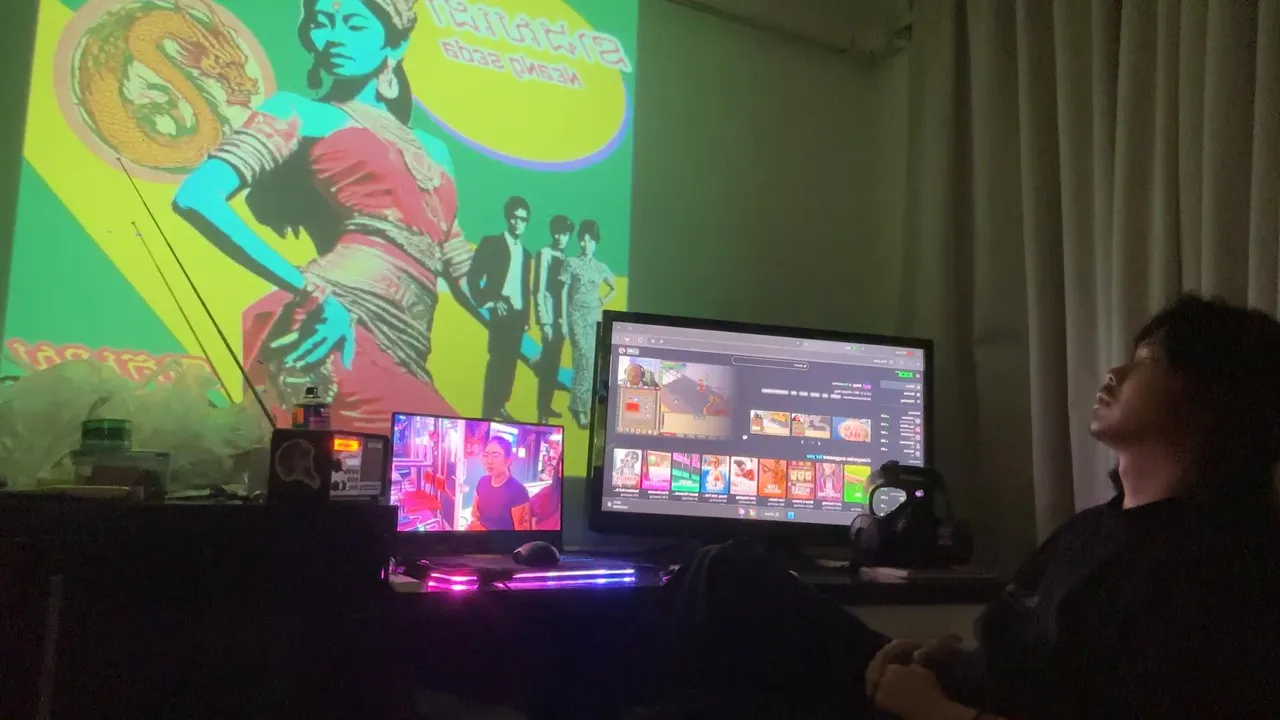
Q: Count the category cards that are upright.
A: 9